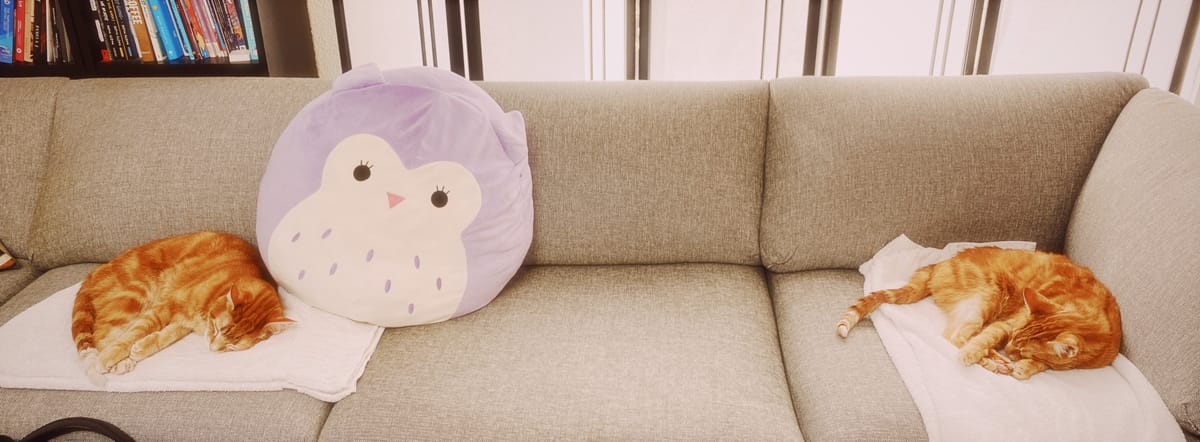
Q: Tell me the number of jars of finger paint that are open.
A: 0